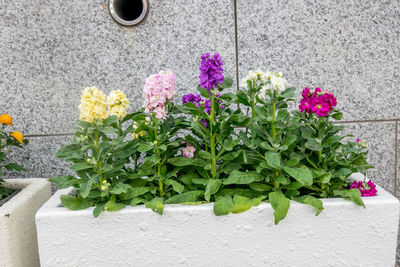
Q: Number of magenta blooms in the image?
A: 2